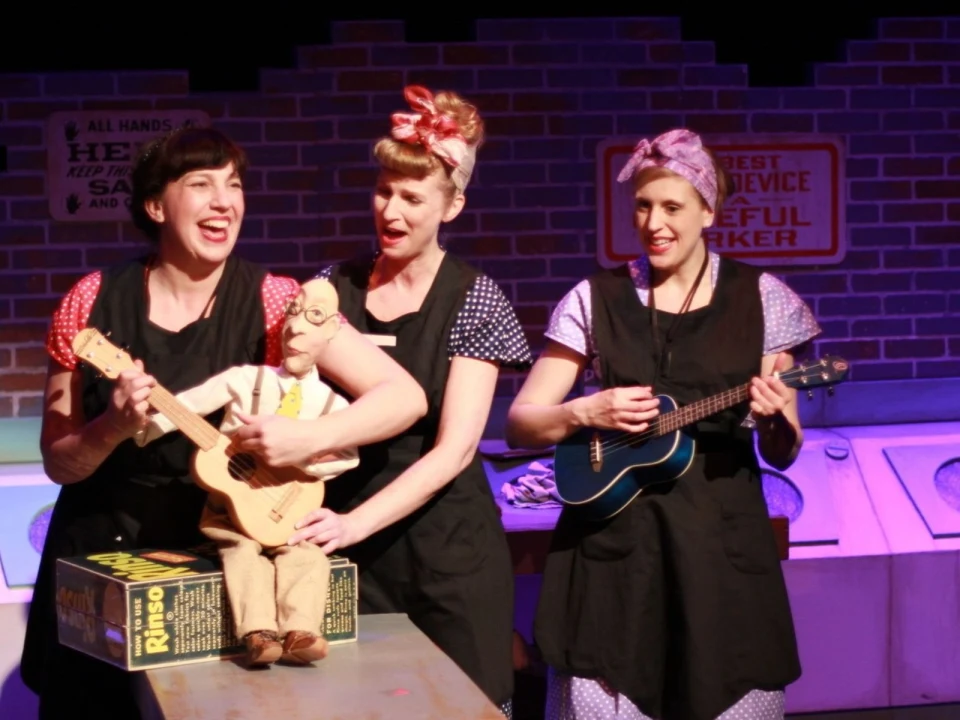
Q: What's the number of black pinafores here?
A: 3